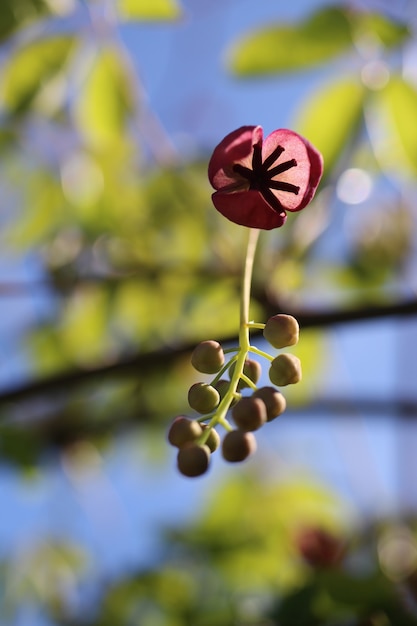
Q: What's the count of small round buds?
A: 12